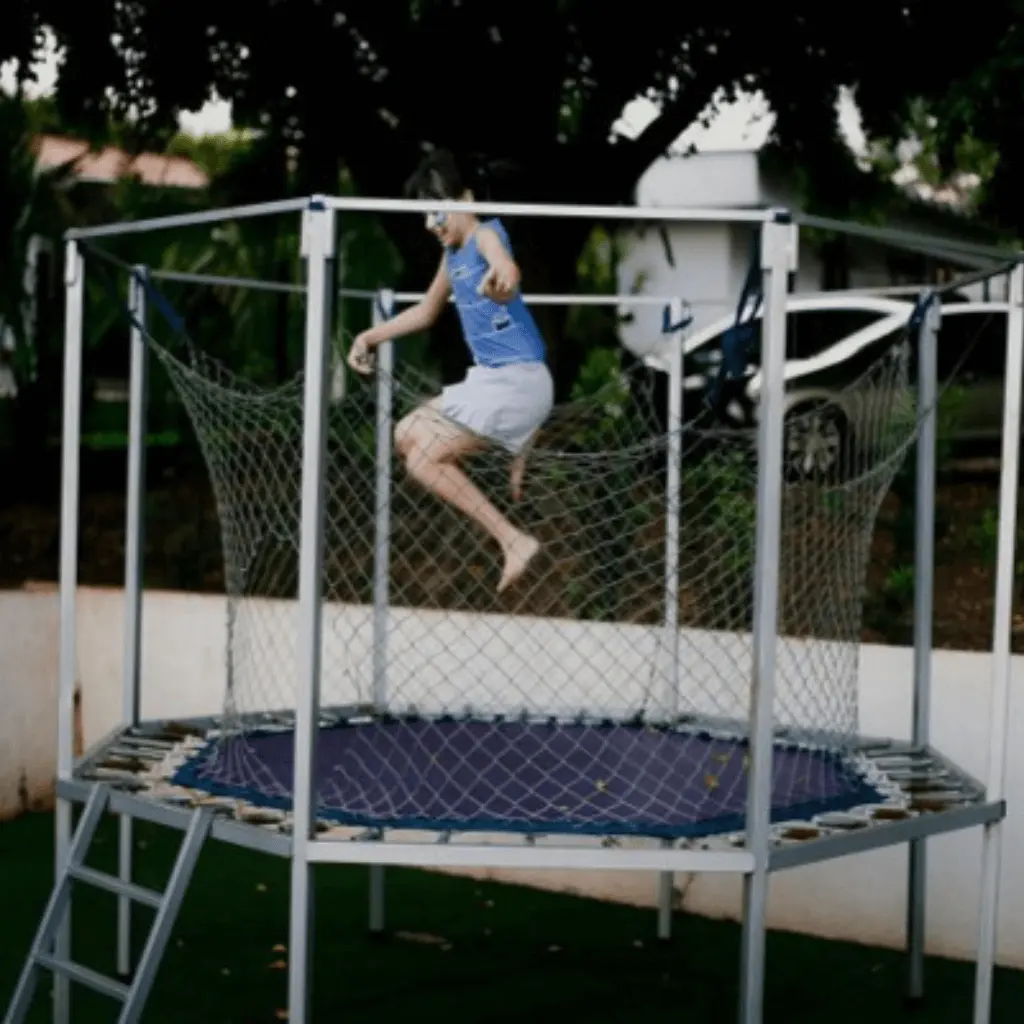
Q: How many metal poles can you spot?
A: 8